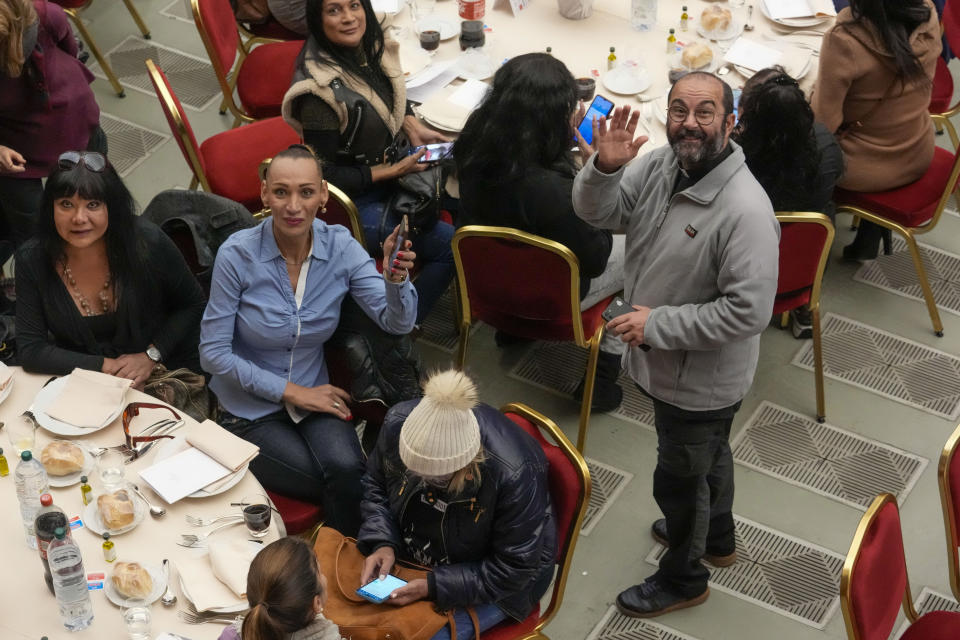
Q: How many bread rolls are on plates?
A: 5